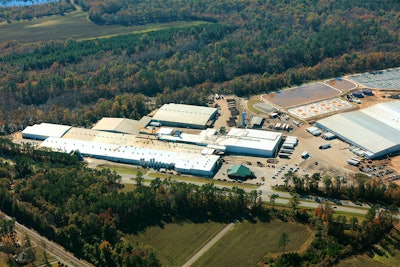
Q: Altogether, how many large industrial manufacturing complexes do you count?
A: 1